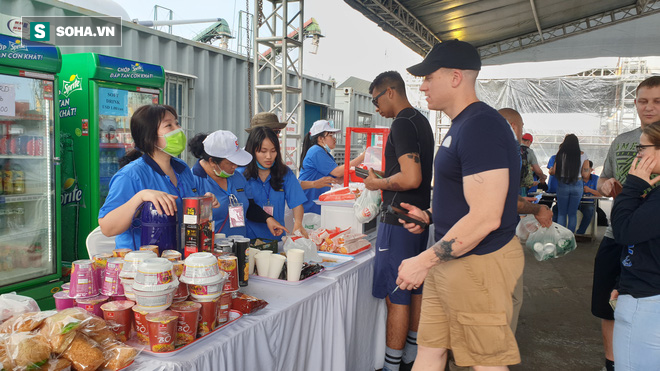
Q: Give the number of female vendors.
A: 4